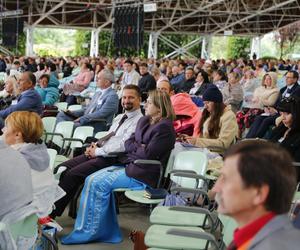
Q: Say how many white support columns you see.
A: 5